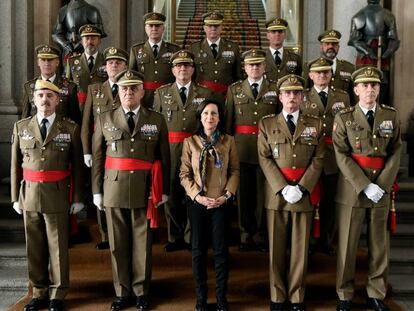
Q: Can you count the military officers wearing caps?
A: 14